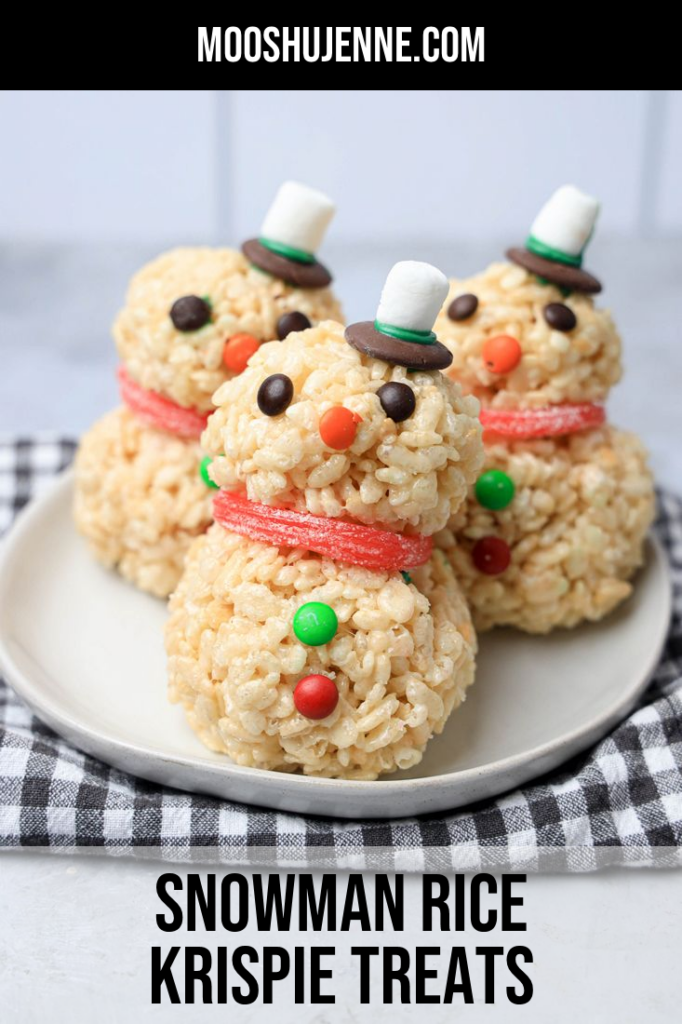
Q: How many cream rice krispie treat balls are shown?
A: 6